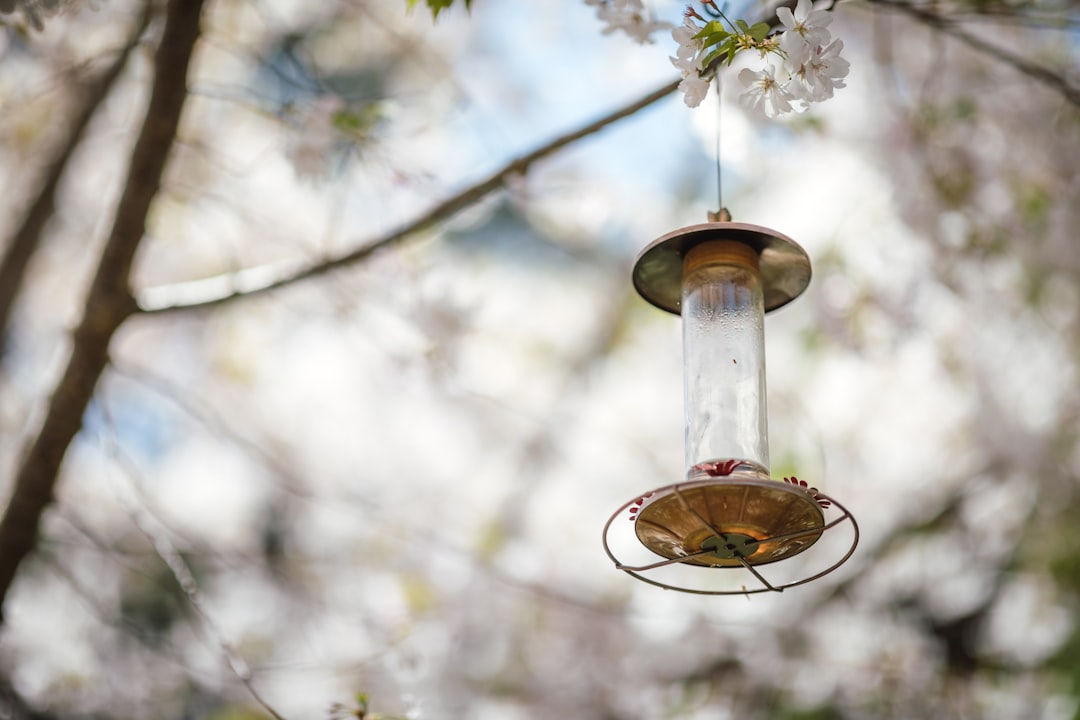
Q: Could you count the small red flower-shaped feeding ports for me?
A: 3